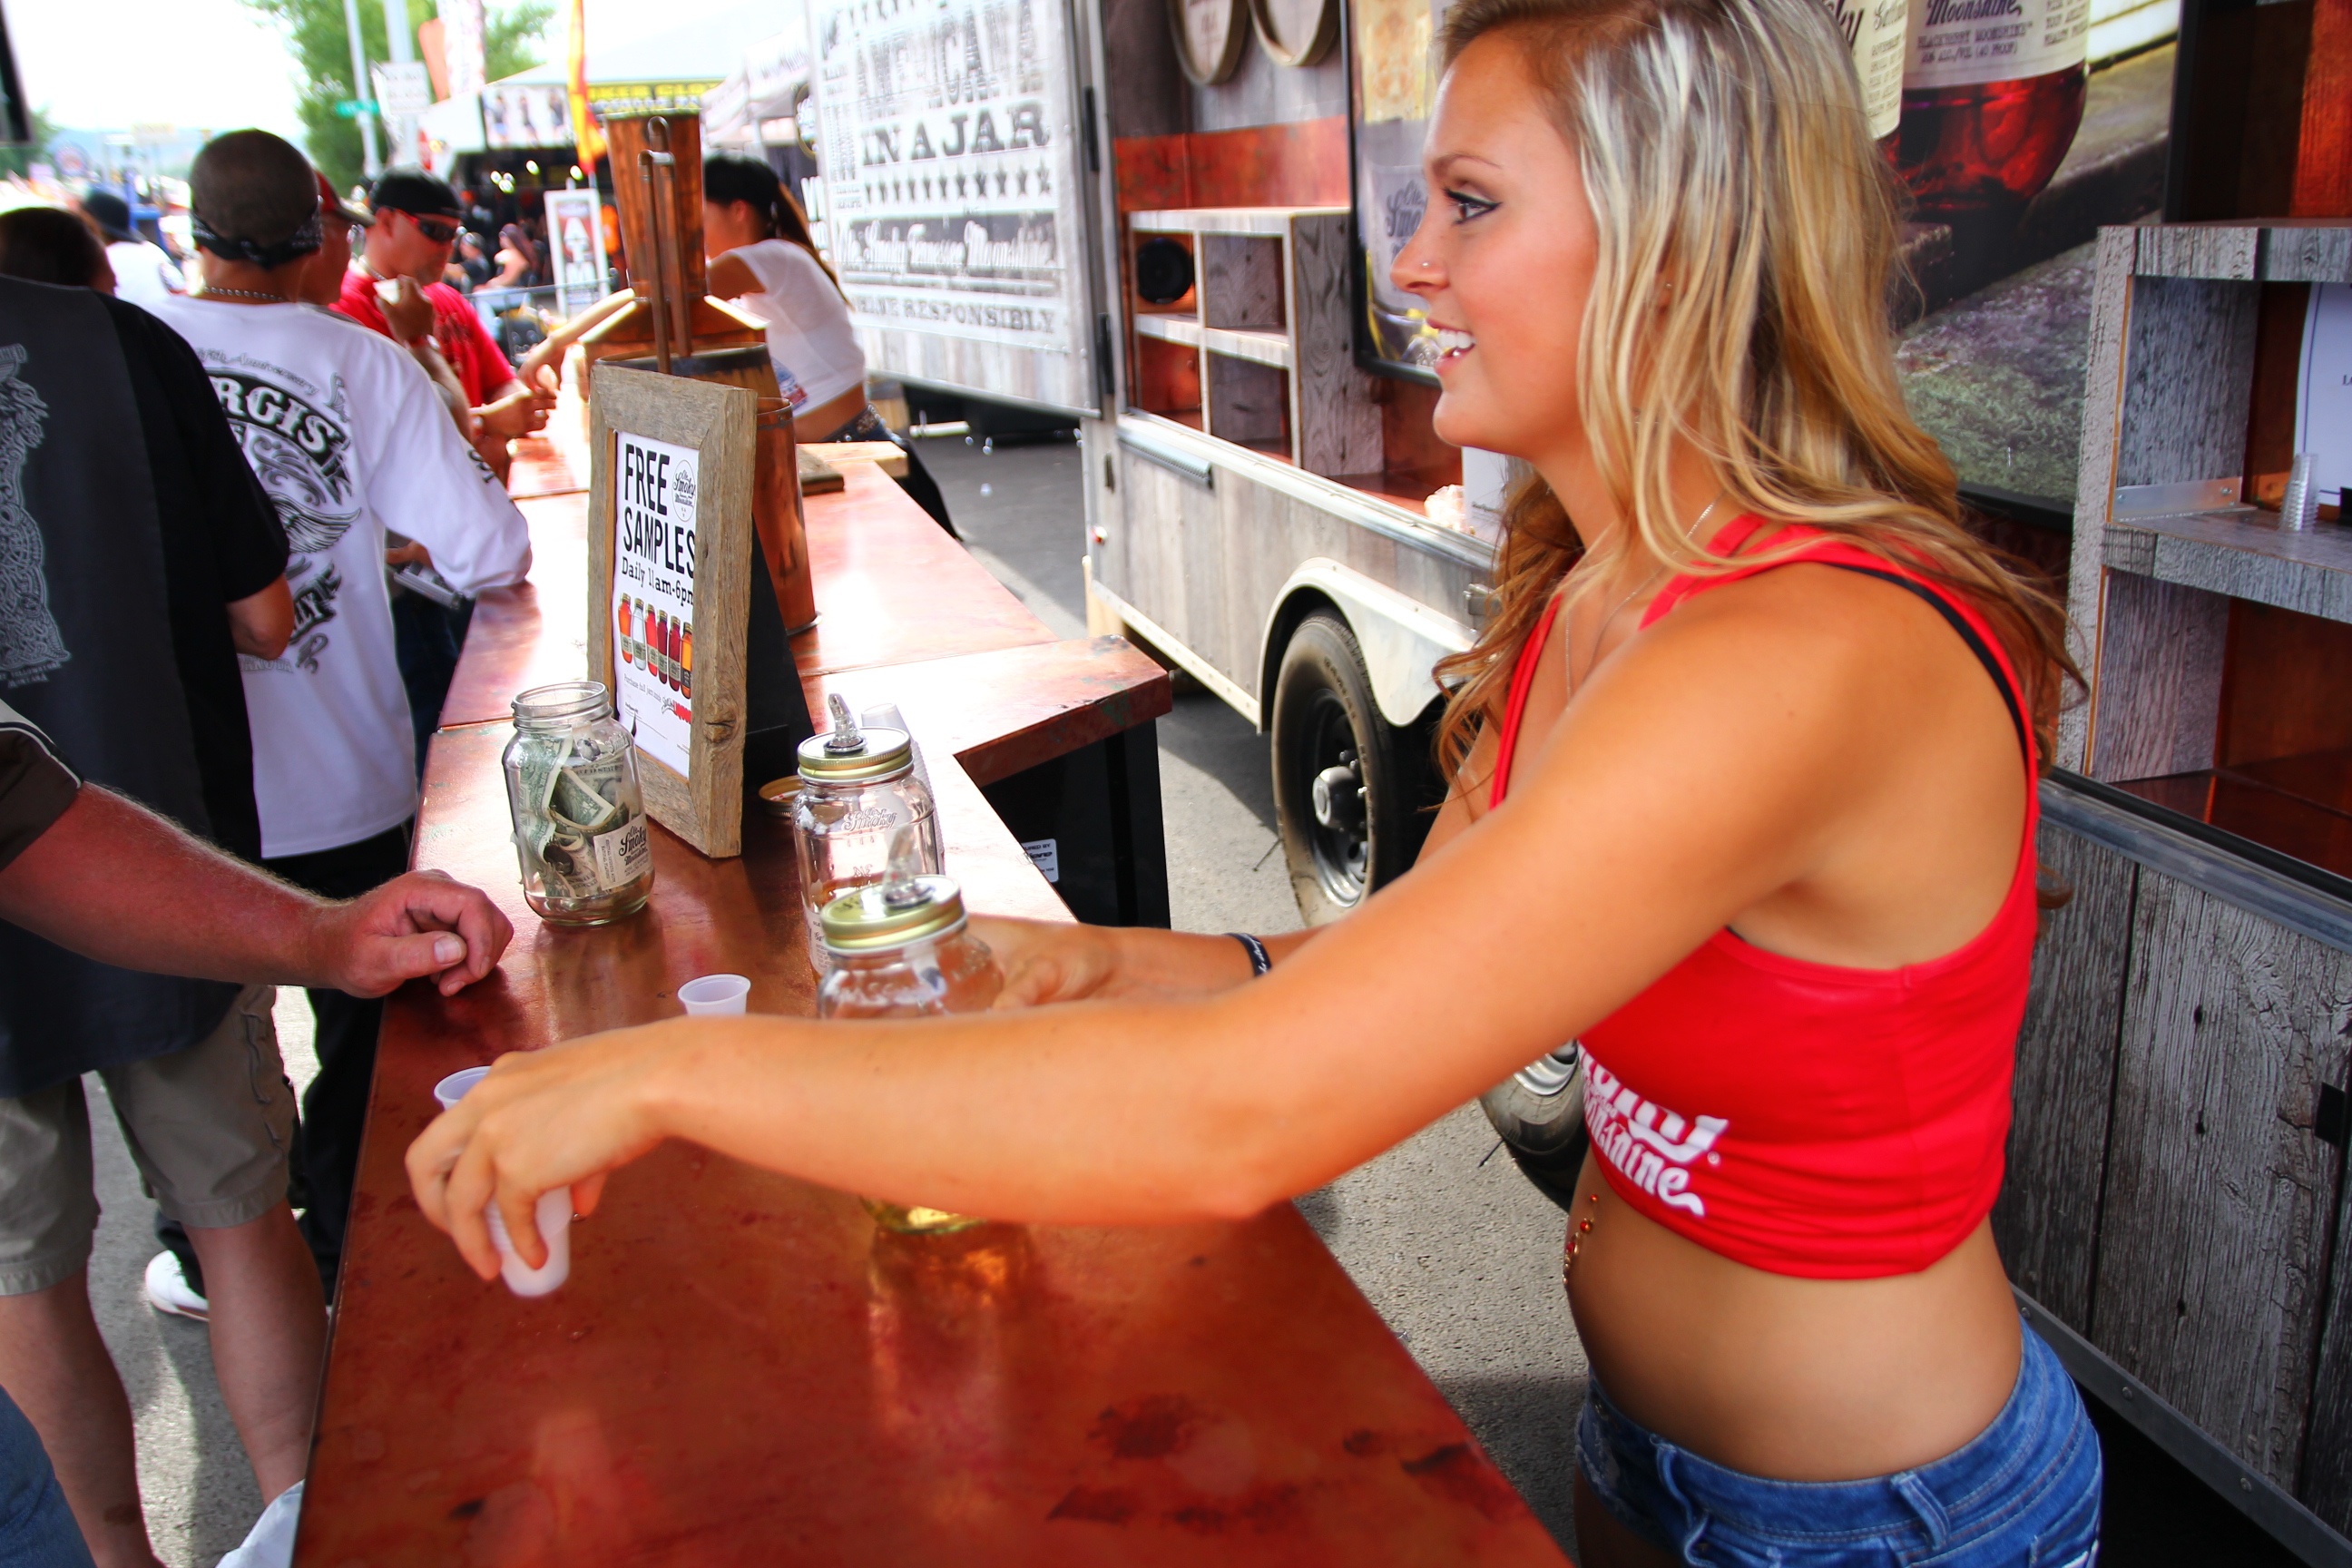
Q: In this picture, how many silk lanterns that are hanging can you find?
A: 0